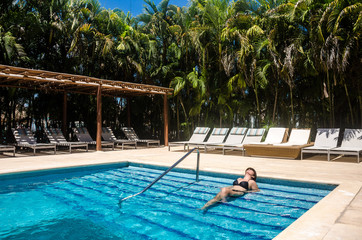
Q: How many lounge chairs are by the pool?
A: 14